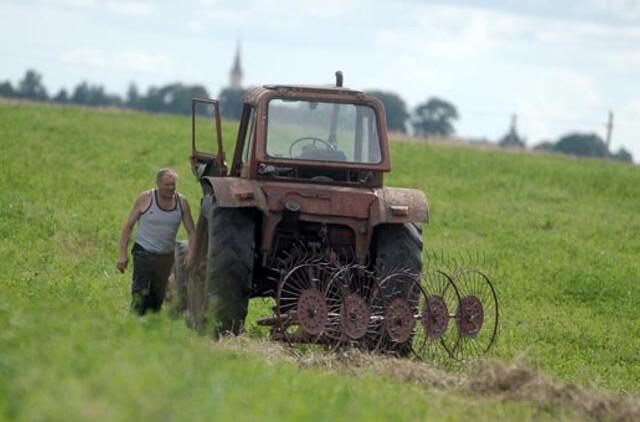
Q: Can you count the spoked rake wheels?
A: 5